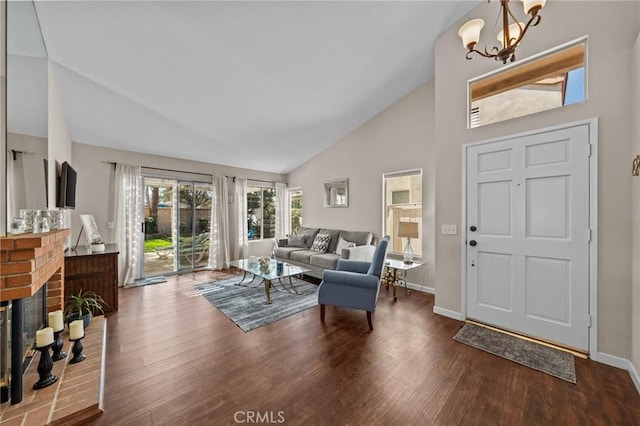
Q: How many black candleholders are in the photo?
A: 3